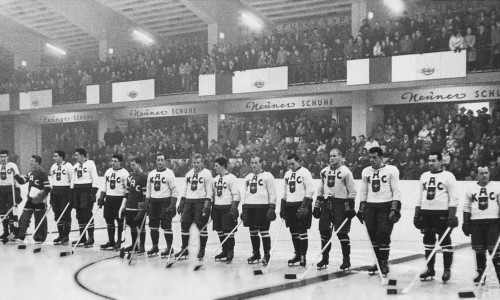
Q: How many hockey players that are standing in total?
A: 15